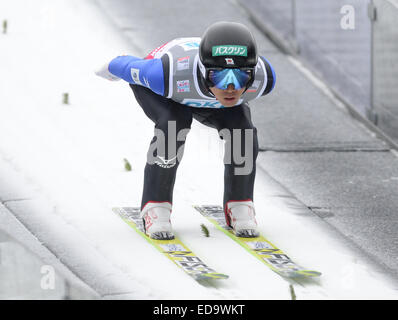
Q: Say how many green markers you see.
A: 5